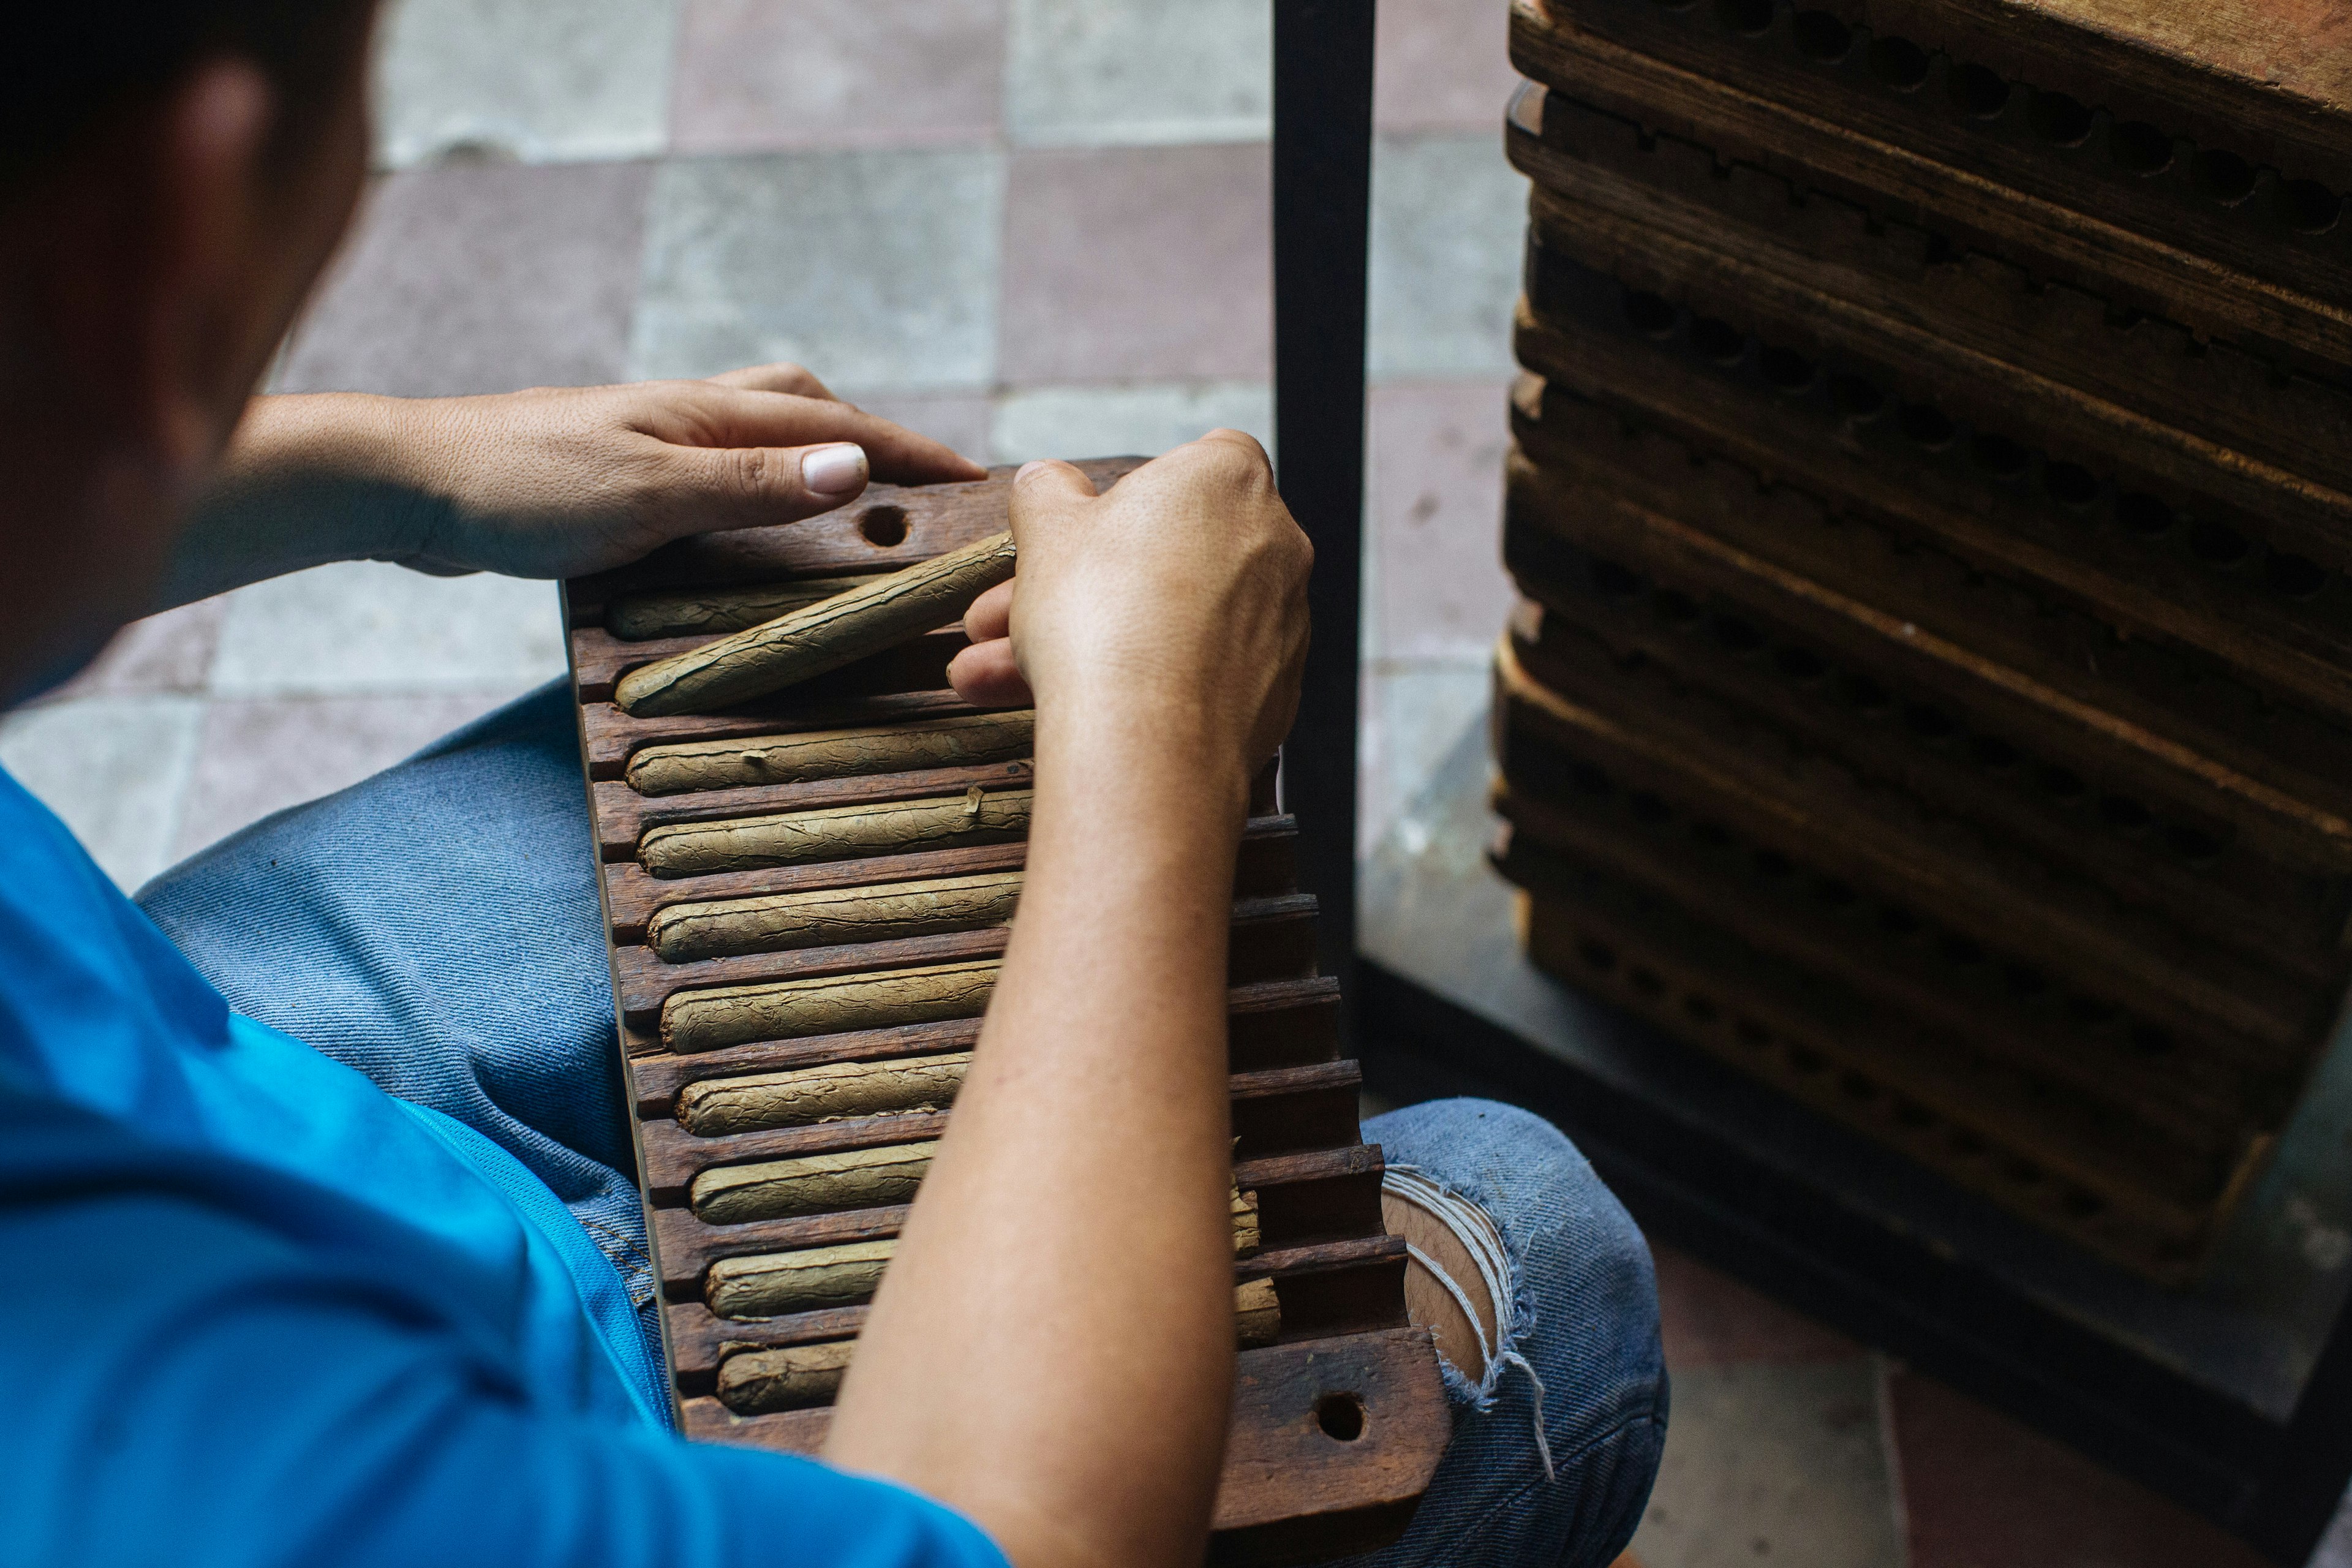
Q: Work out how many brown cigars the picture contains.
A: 10